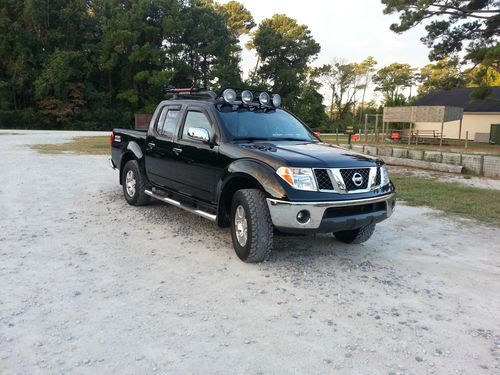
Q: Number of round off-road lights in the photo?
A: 4